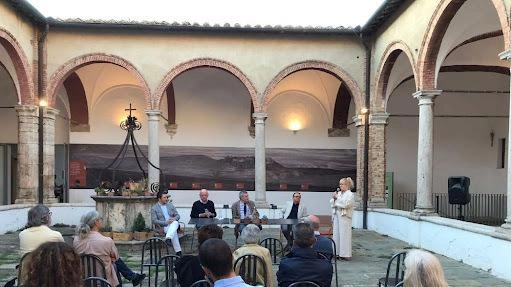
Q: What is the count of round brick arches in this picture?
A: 6